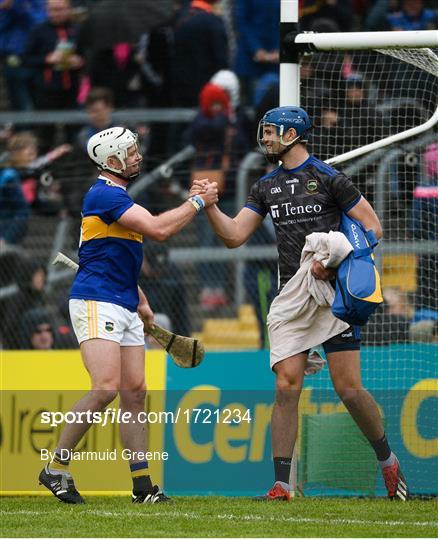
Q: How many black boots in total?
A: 2